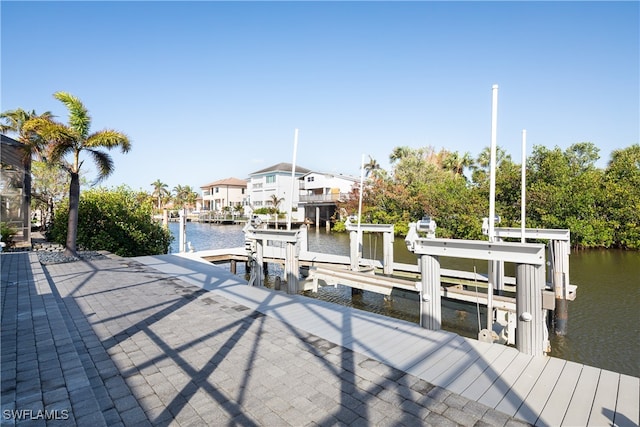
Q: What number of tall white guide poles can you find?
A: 4